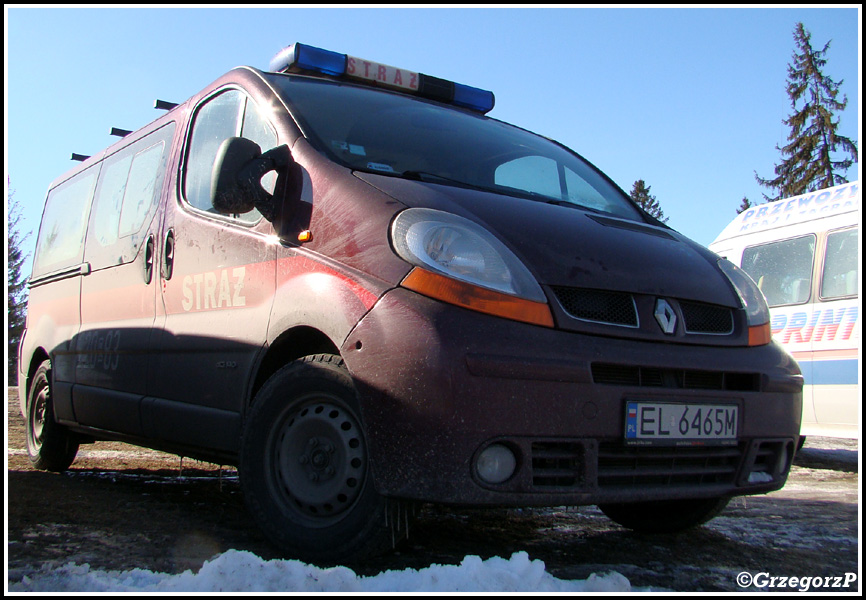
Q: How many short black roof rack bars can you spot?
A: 3